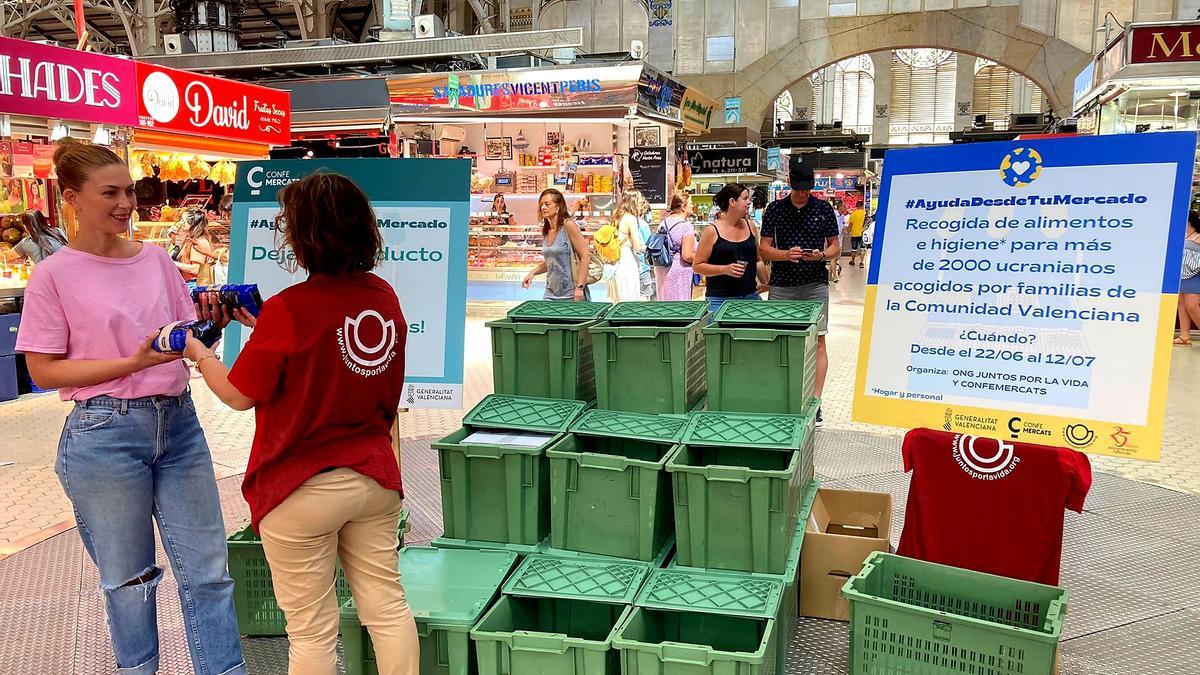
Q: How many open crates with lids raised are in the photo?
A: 8